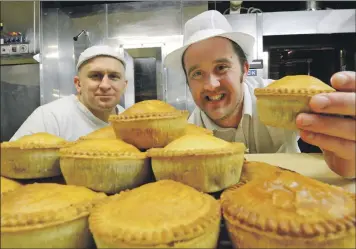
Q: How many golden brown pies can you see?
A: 12